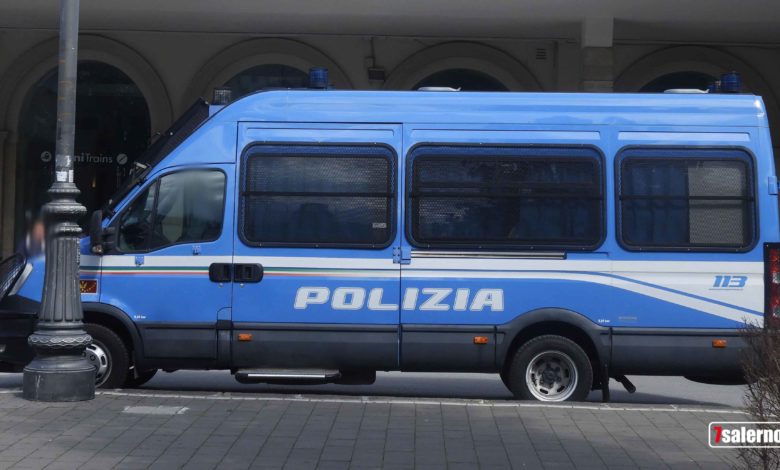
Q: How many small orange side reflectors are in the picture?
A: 3